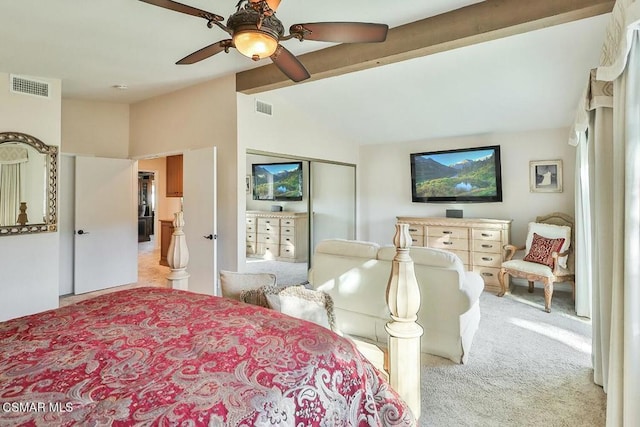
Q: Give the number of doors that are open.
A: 2